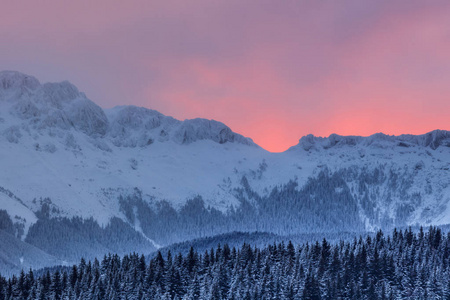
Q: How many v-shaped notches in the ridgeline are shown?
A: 1